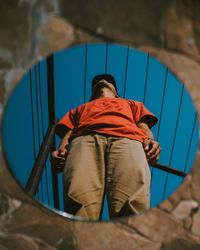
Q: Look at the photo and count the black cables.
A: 10